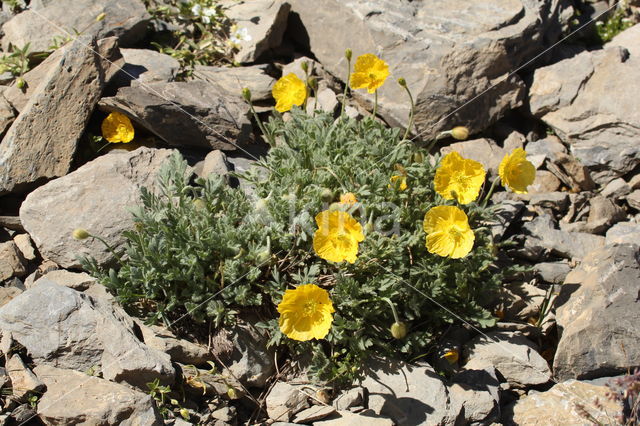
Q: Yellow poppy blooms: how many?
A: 8